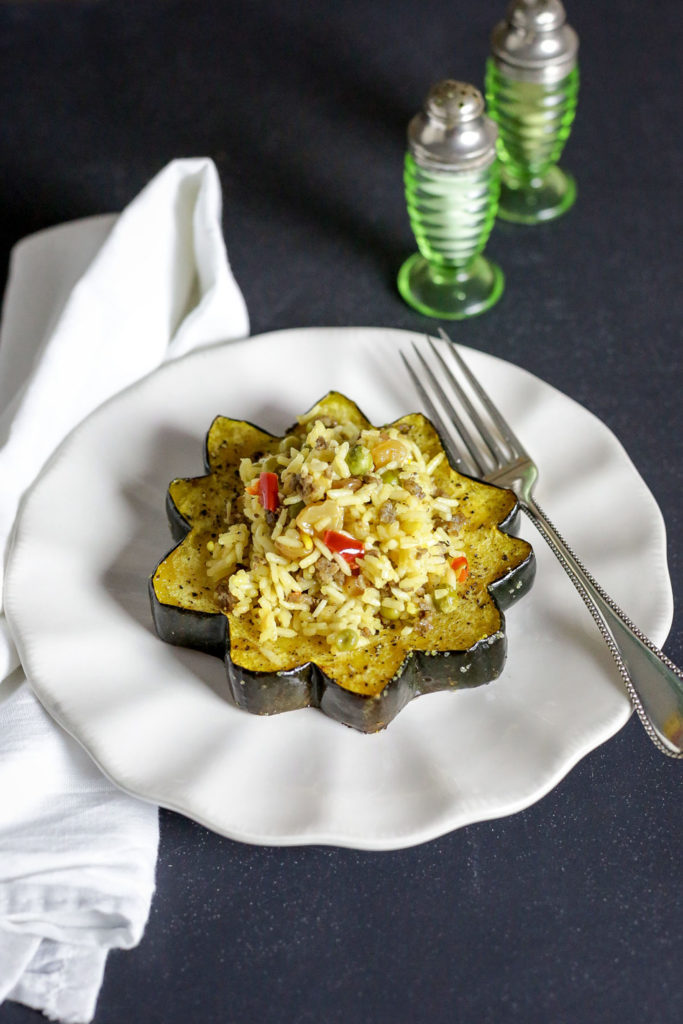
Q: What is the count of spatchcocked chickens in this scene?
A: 0